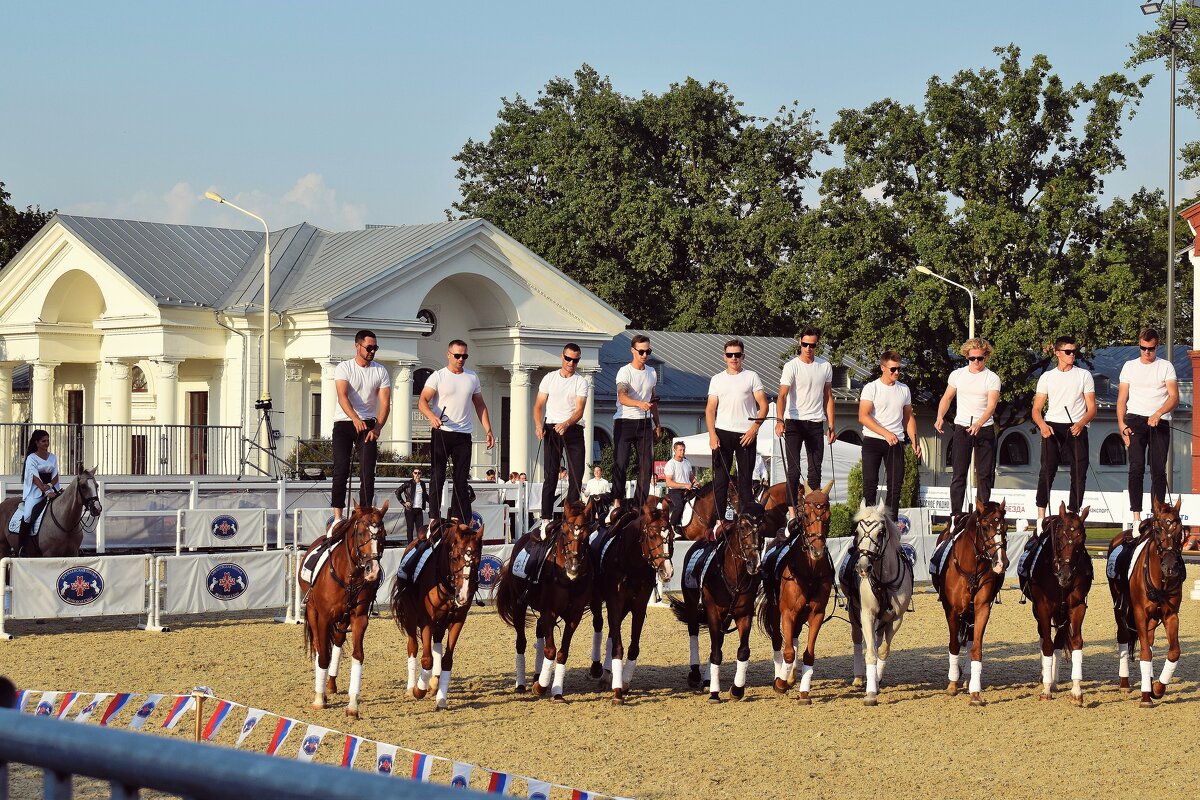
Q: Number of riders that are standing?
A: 10